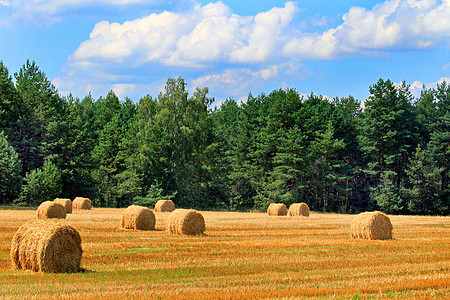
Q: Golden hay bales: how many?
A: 10